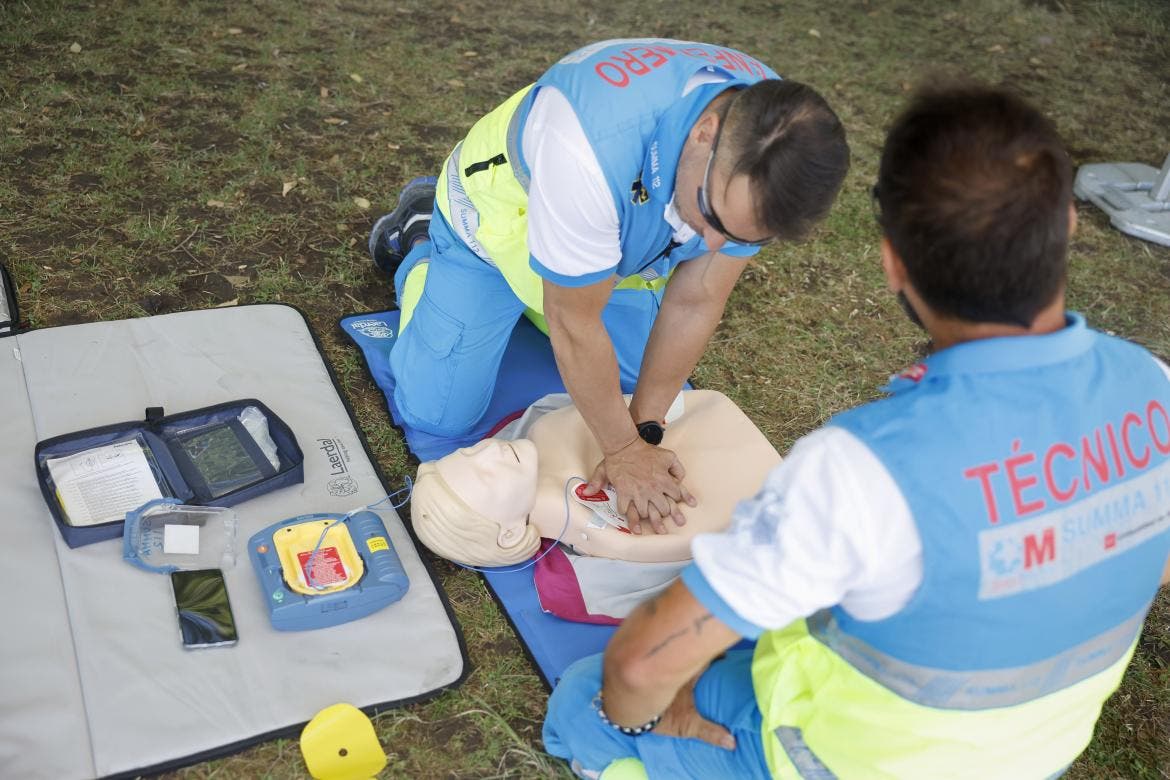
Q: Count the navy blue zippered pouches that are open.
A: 1